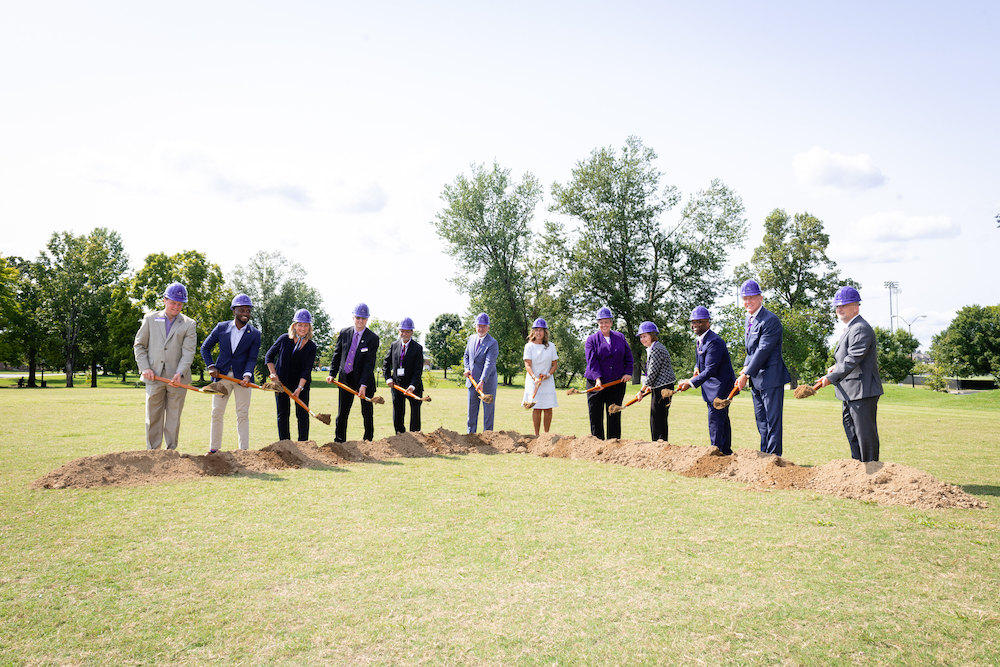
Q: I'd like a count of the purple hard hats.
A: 12